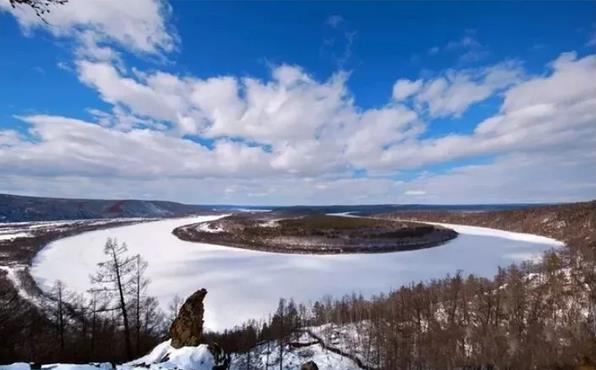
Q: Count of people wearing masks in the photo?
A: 0